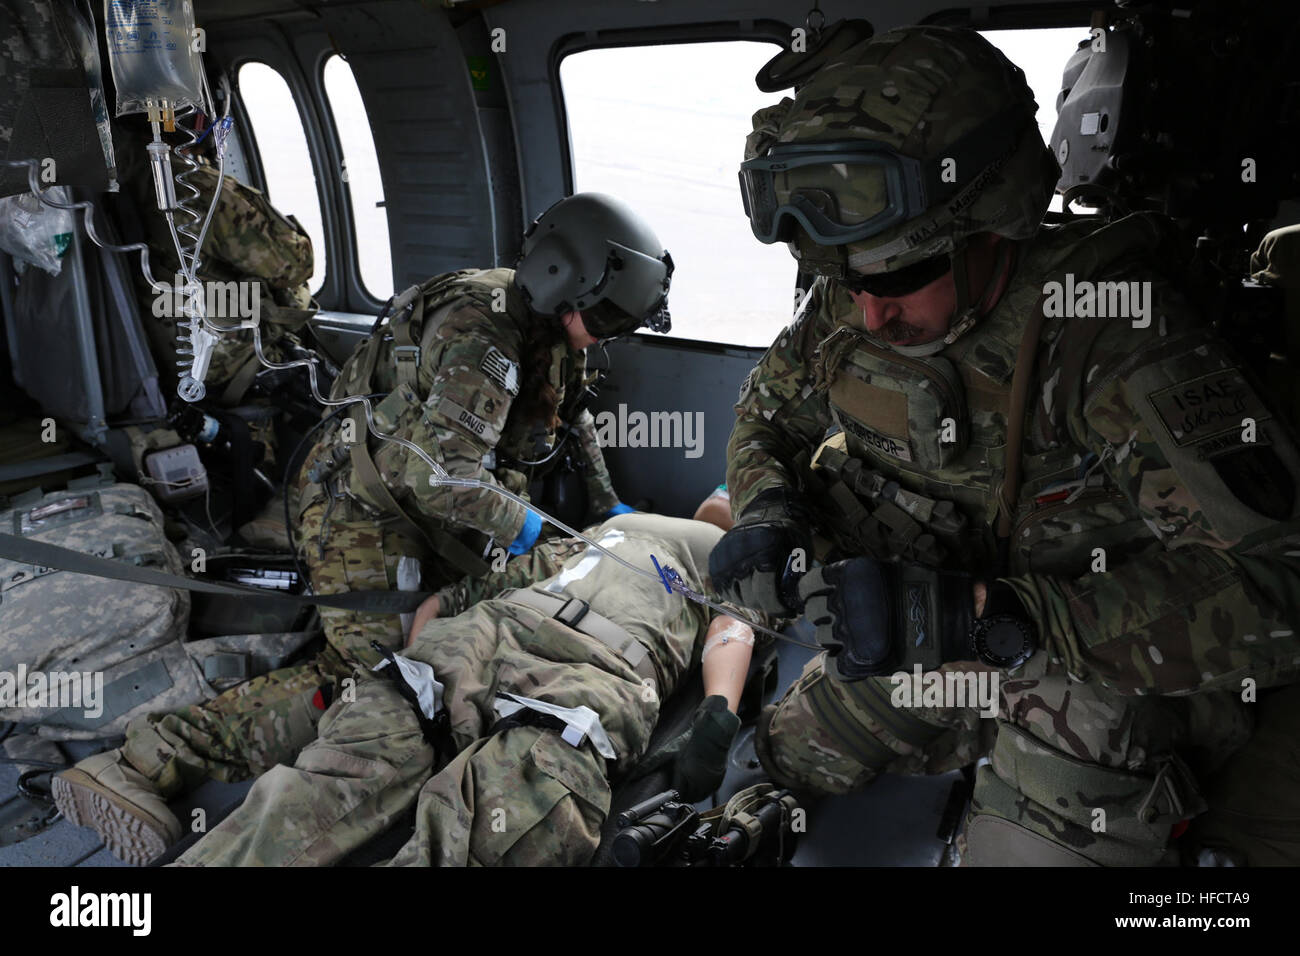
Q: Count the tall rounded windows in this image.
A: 2